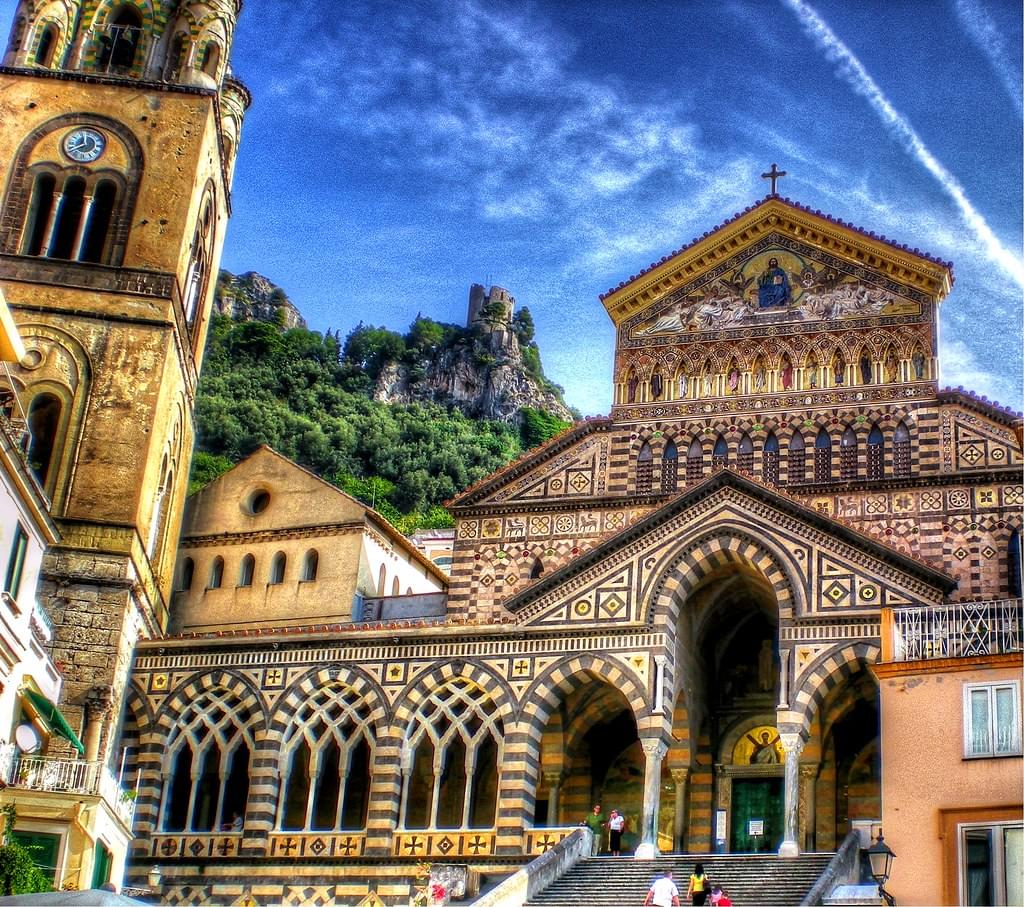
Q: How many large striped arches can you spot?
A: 6